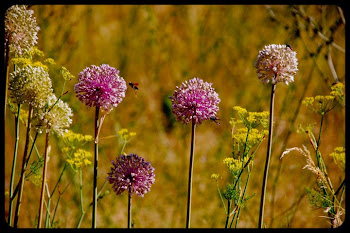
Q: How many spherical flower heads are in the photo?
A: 7